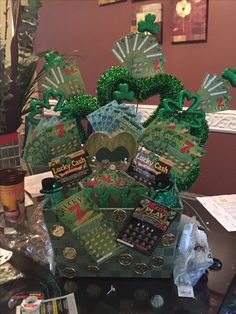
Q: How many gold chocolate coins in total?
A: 9